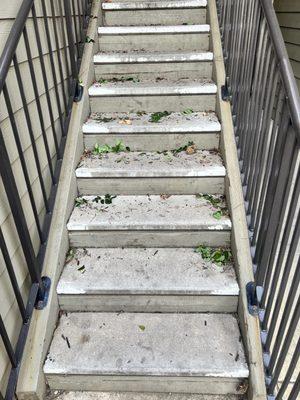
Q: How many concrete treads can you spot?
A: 9